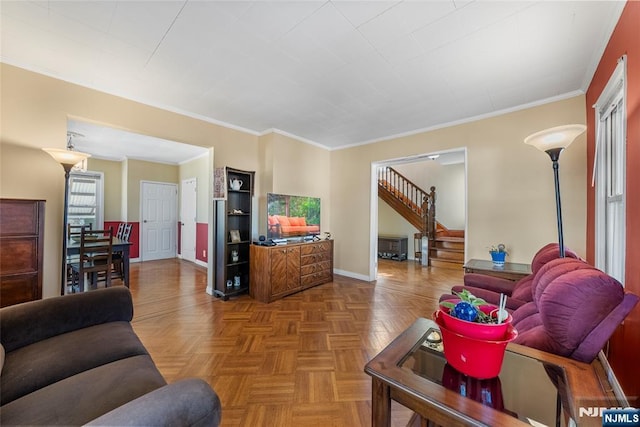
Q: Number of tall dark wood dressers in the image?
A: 1